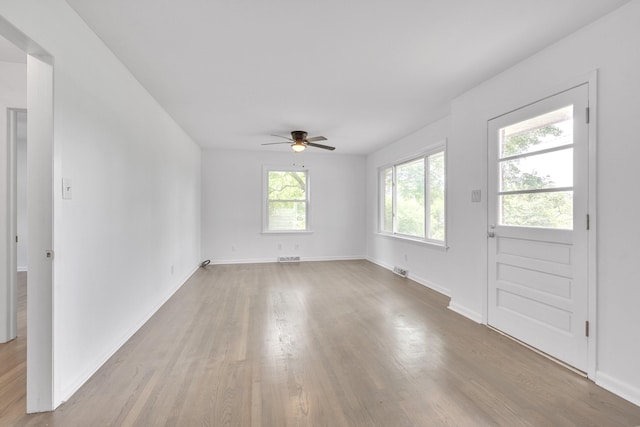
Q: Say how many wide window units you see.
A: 1